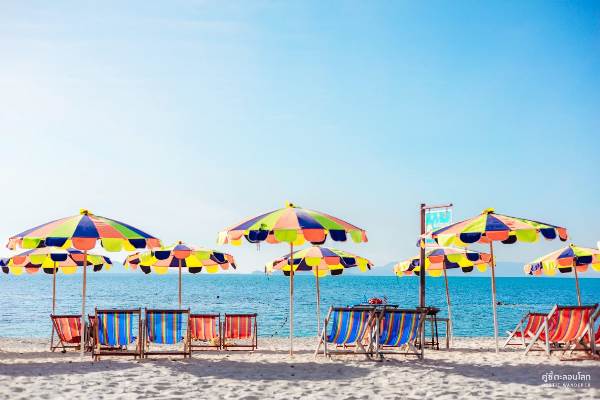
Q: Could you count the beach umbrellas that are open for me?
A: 8